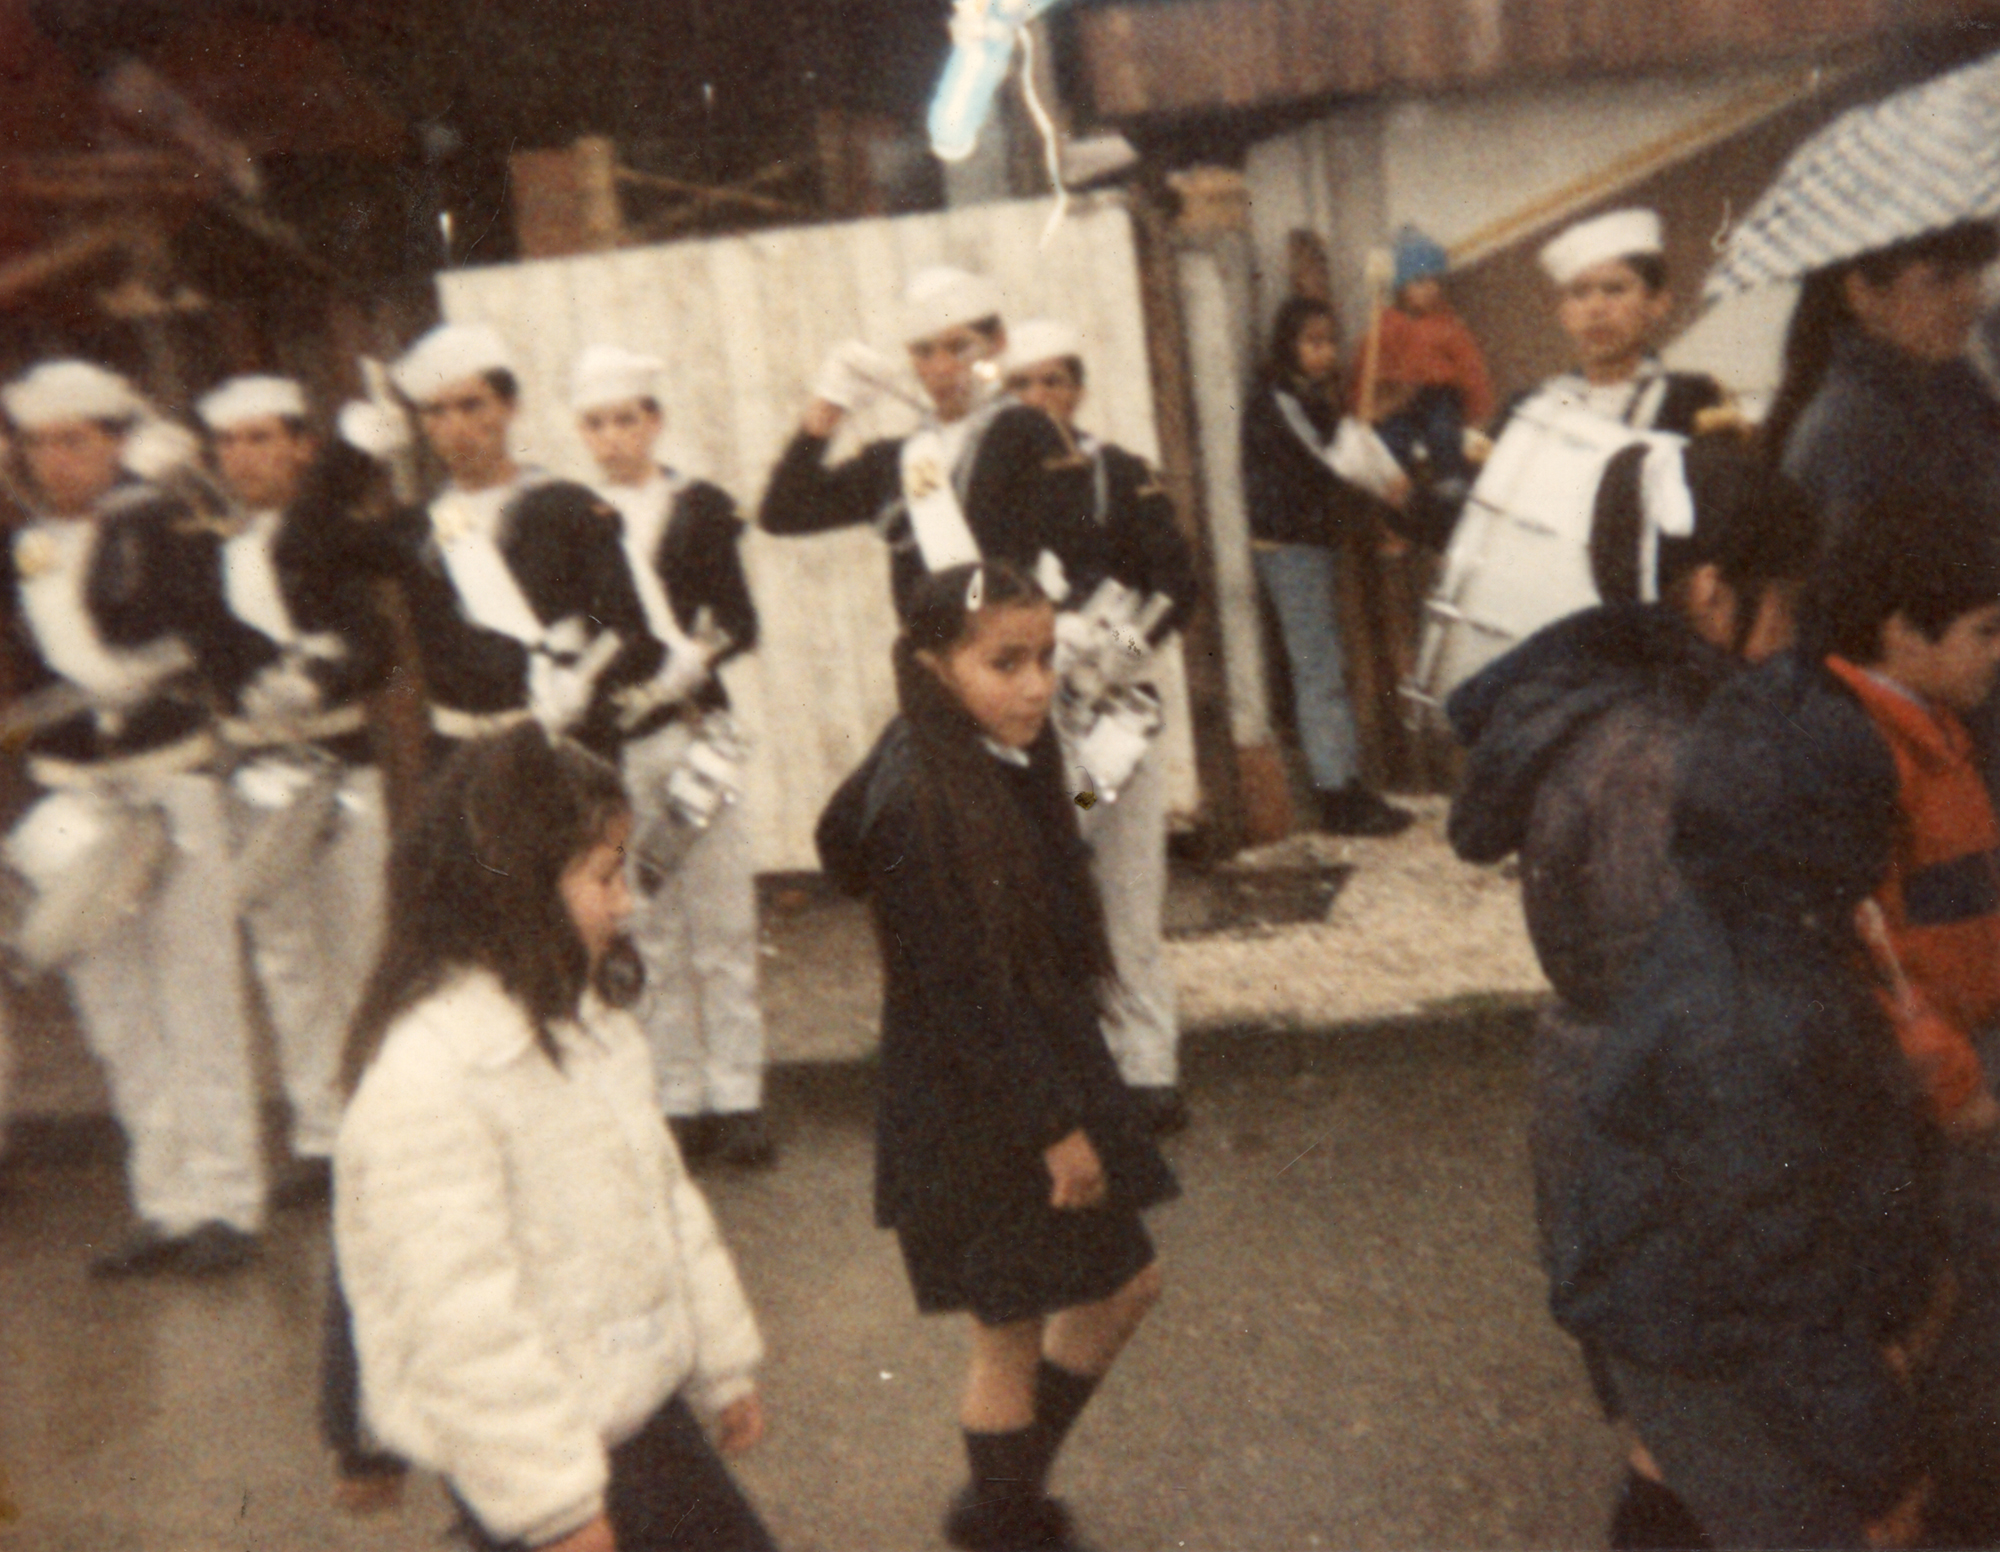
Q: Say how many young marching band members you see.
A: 7